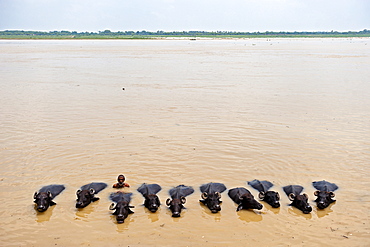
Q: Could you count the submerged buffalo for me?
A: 10